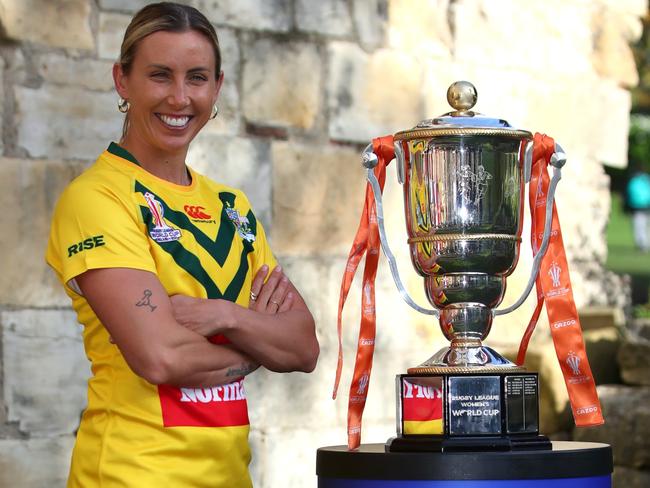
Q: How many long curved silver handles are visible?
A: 2